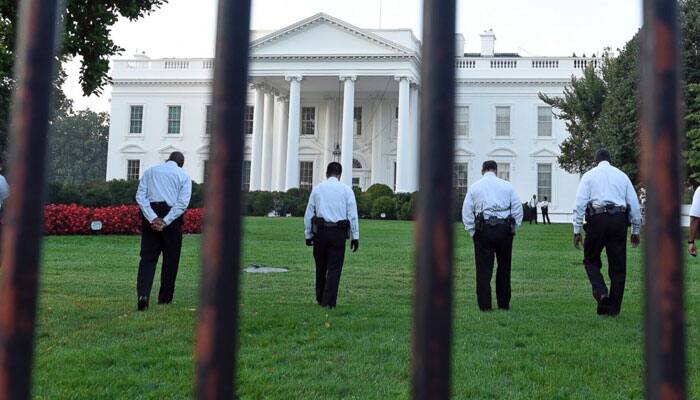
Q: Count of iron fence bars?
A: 4